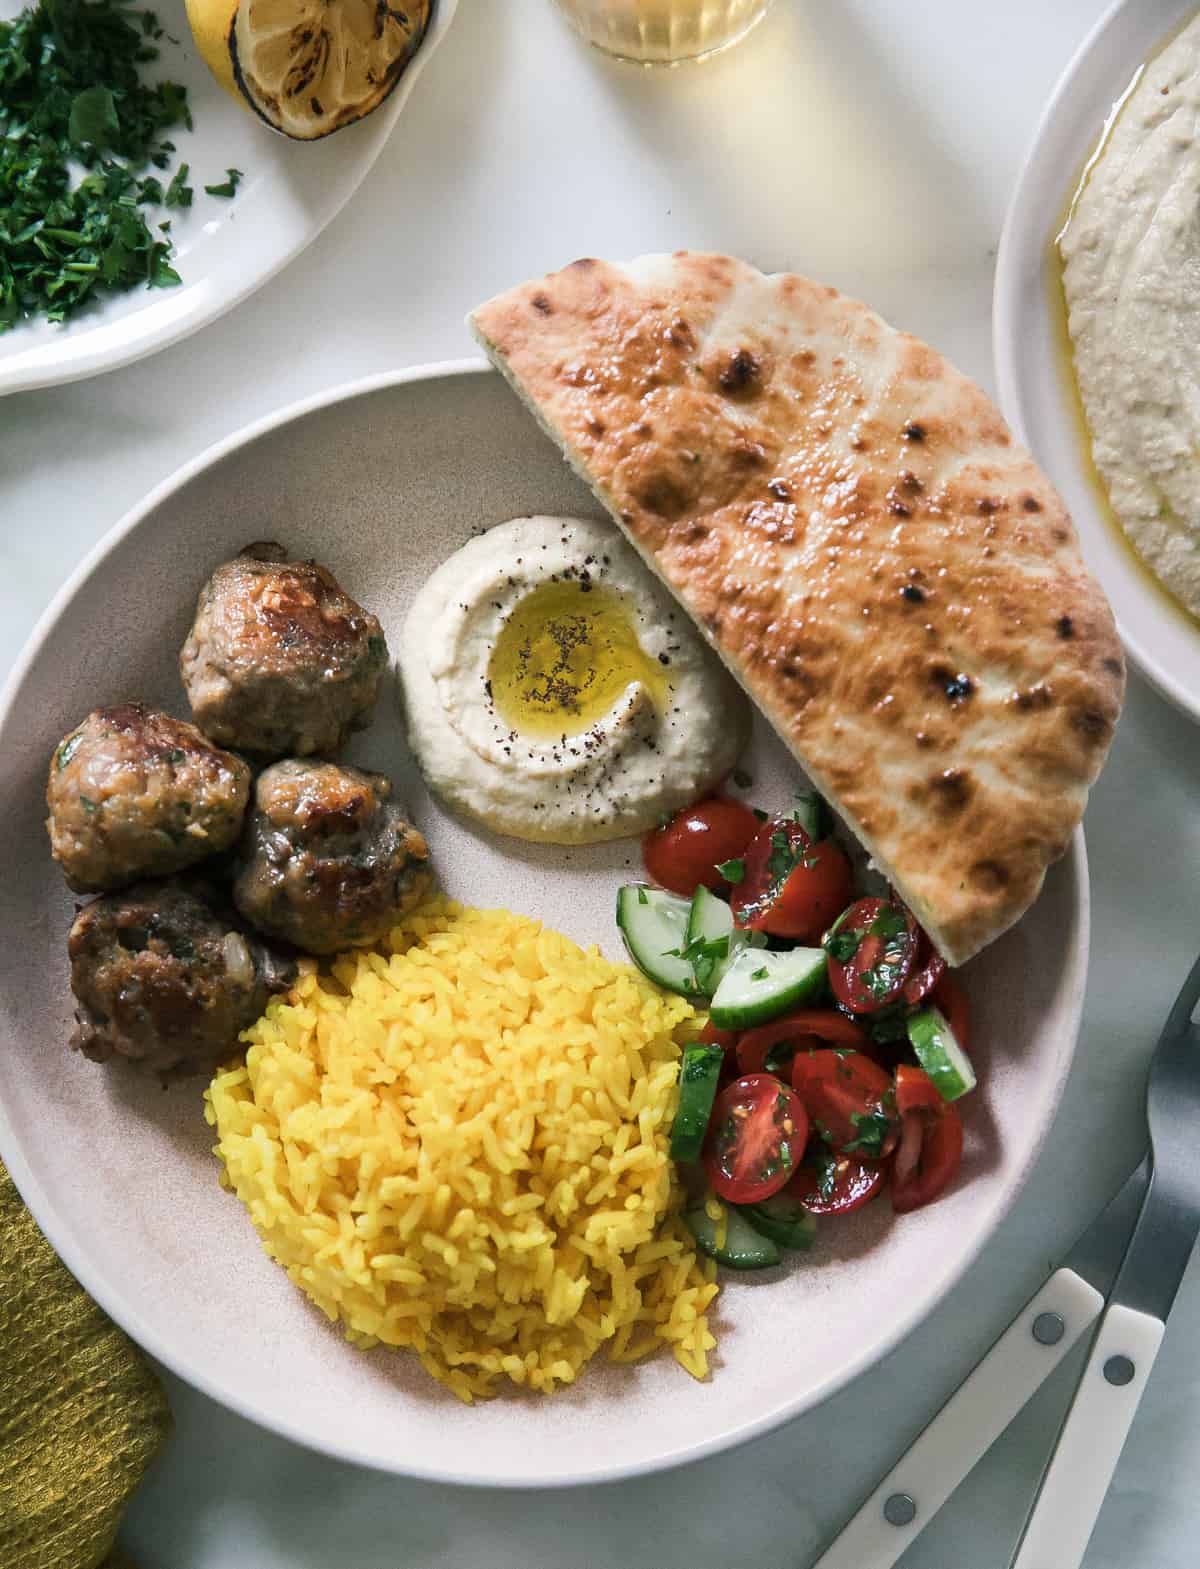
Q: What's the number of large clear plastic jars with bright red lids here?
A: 0